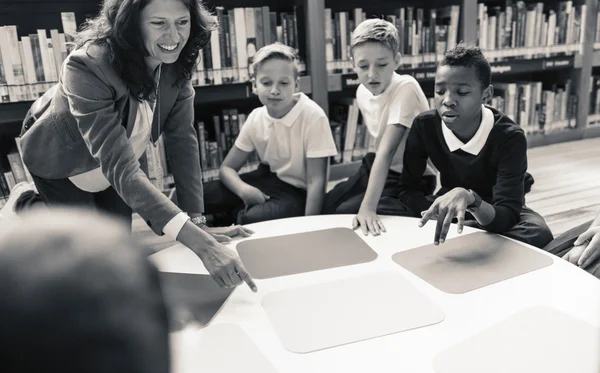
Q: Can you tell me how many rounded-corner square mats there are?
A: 6